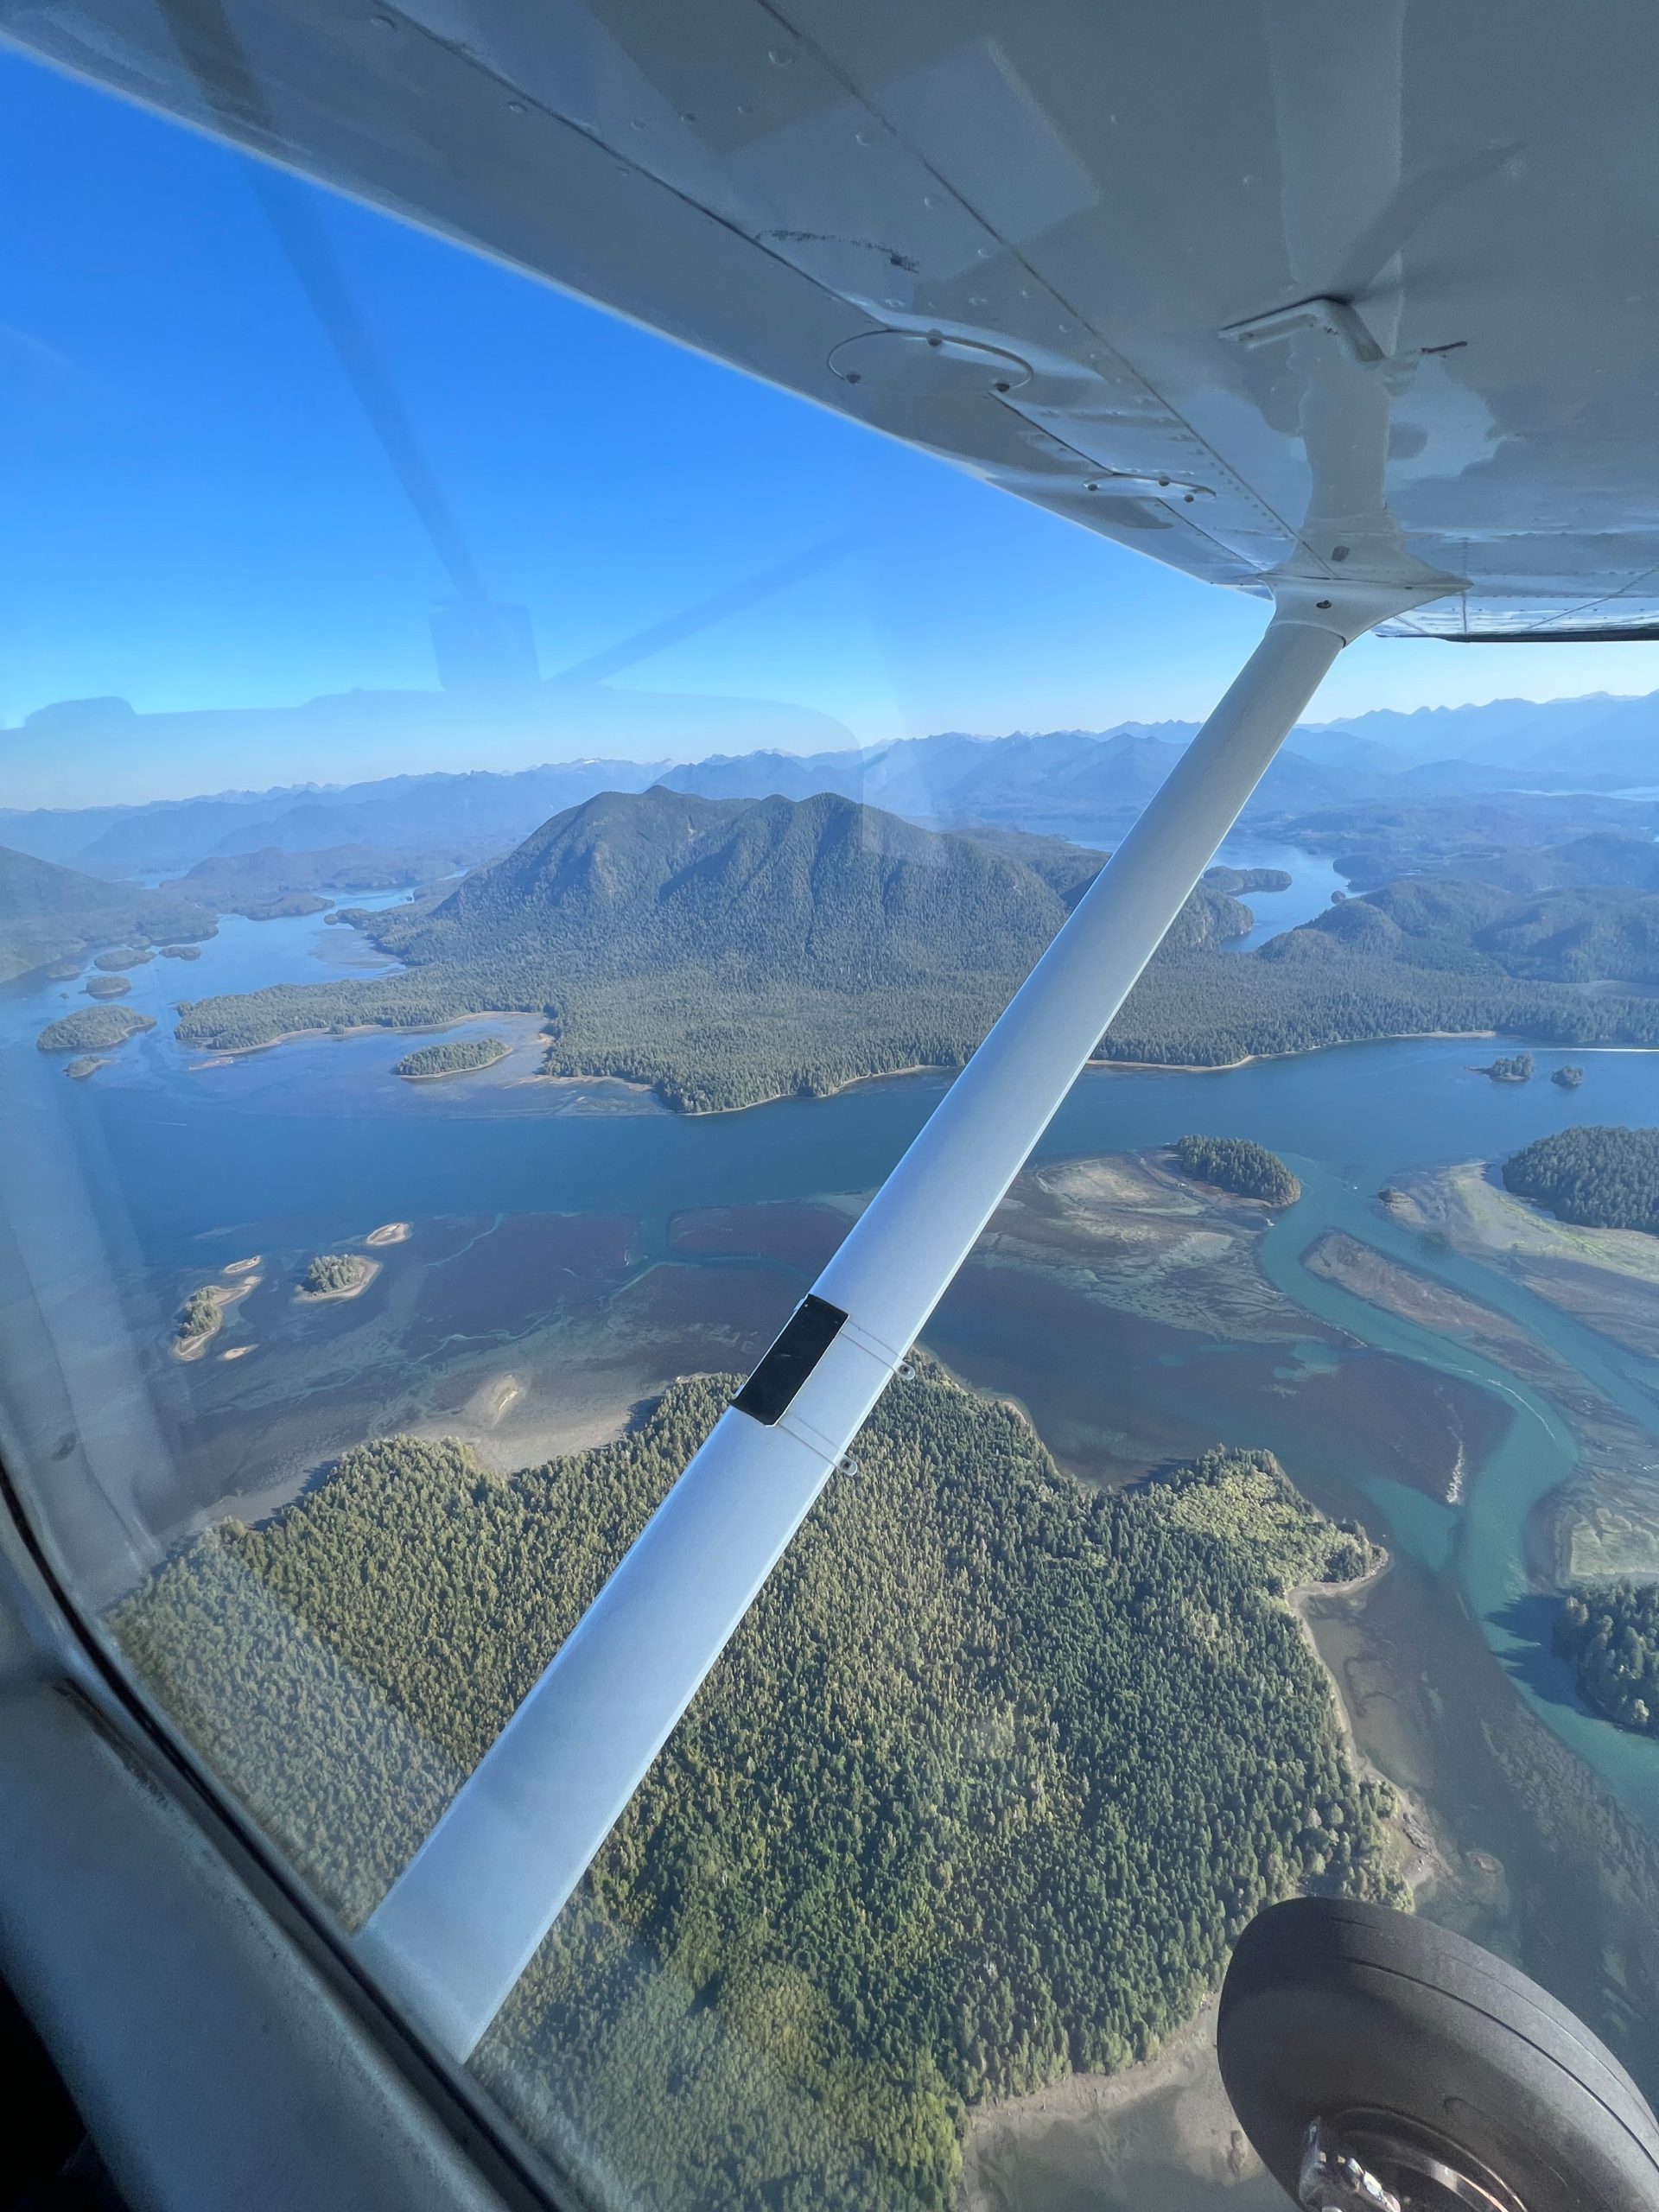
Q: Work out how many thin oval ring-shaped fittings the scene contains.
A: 2